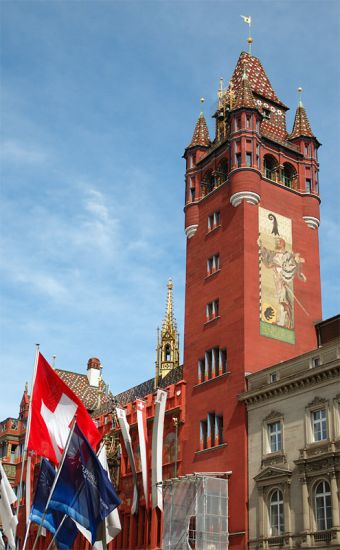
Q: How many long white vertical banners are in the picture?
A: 3